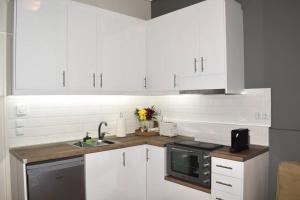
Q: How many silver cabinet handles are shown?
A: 12